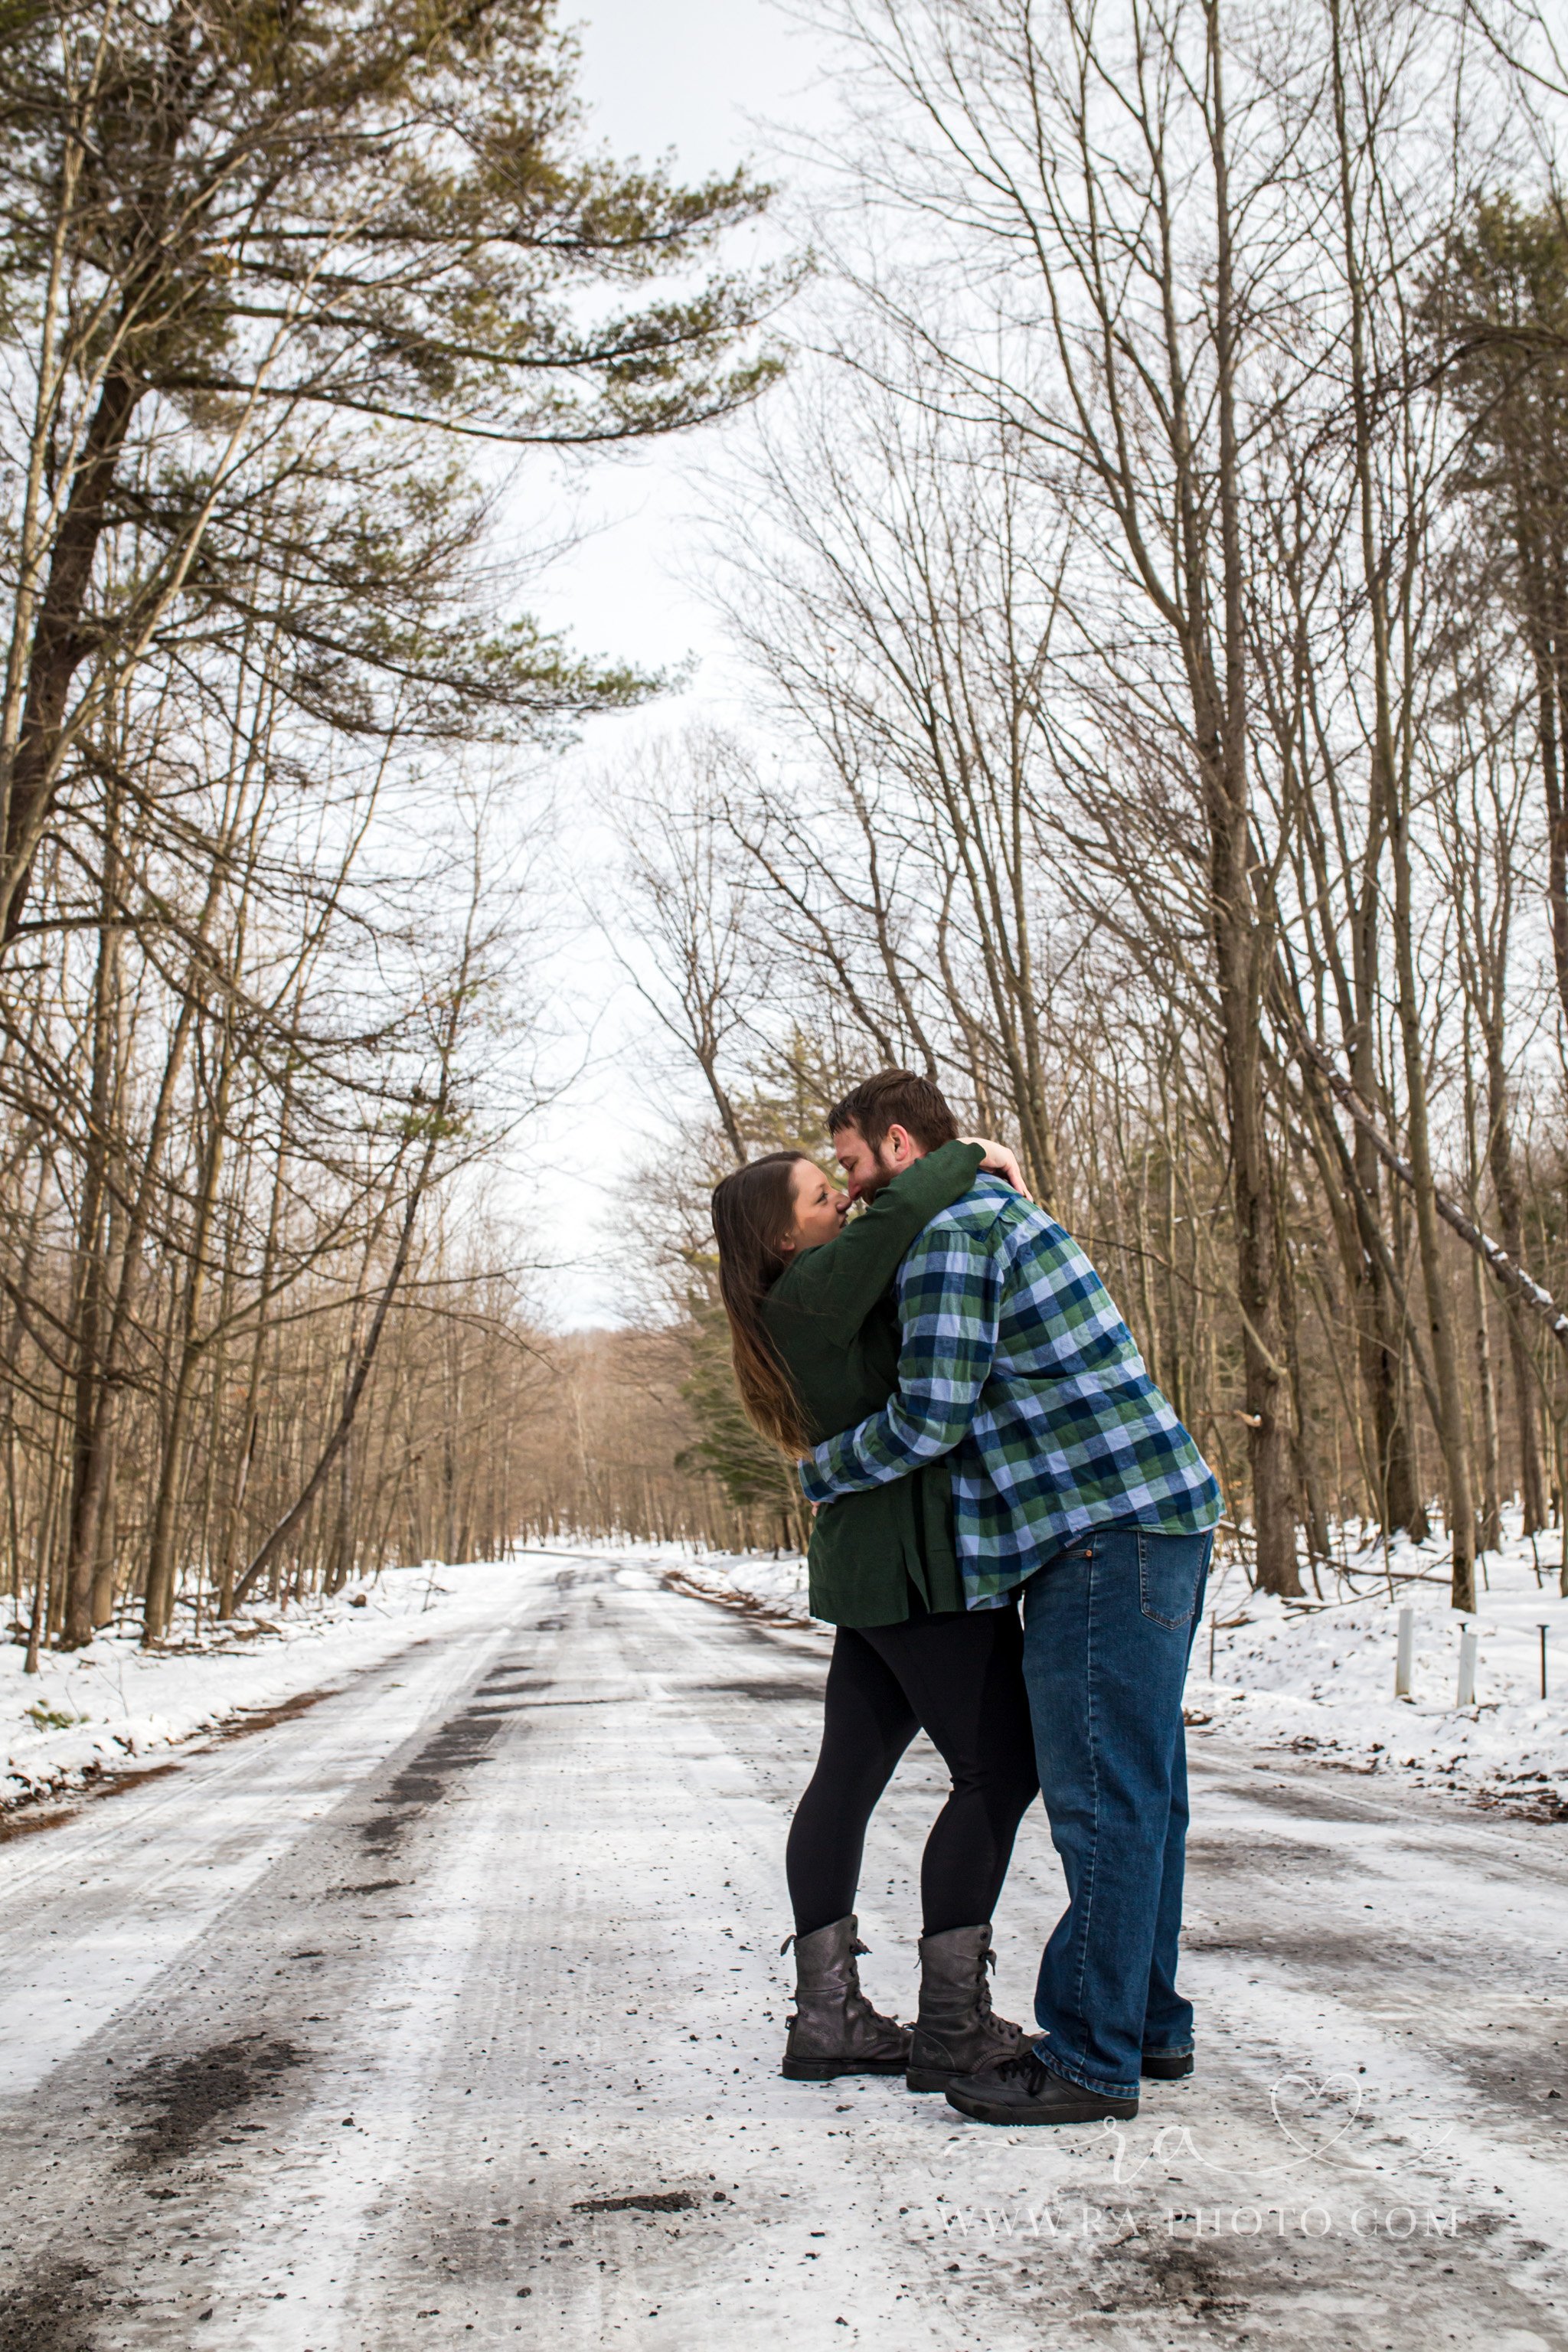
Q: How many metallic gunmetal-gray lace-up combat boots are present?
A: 2